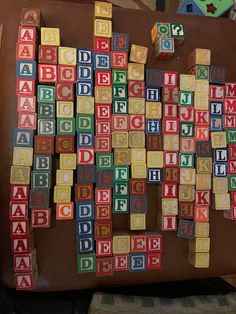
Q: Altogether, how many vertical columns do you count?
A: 13